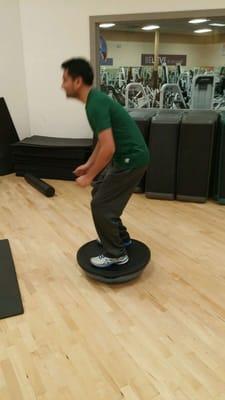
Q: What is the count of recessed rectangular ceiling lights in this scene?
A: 5